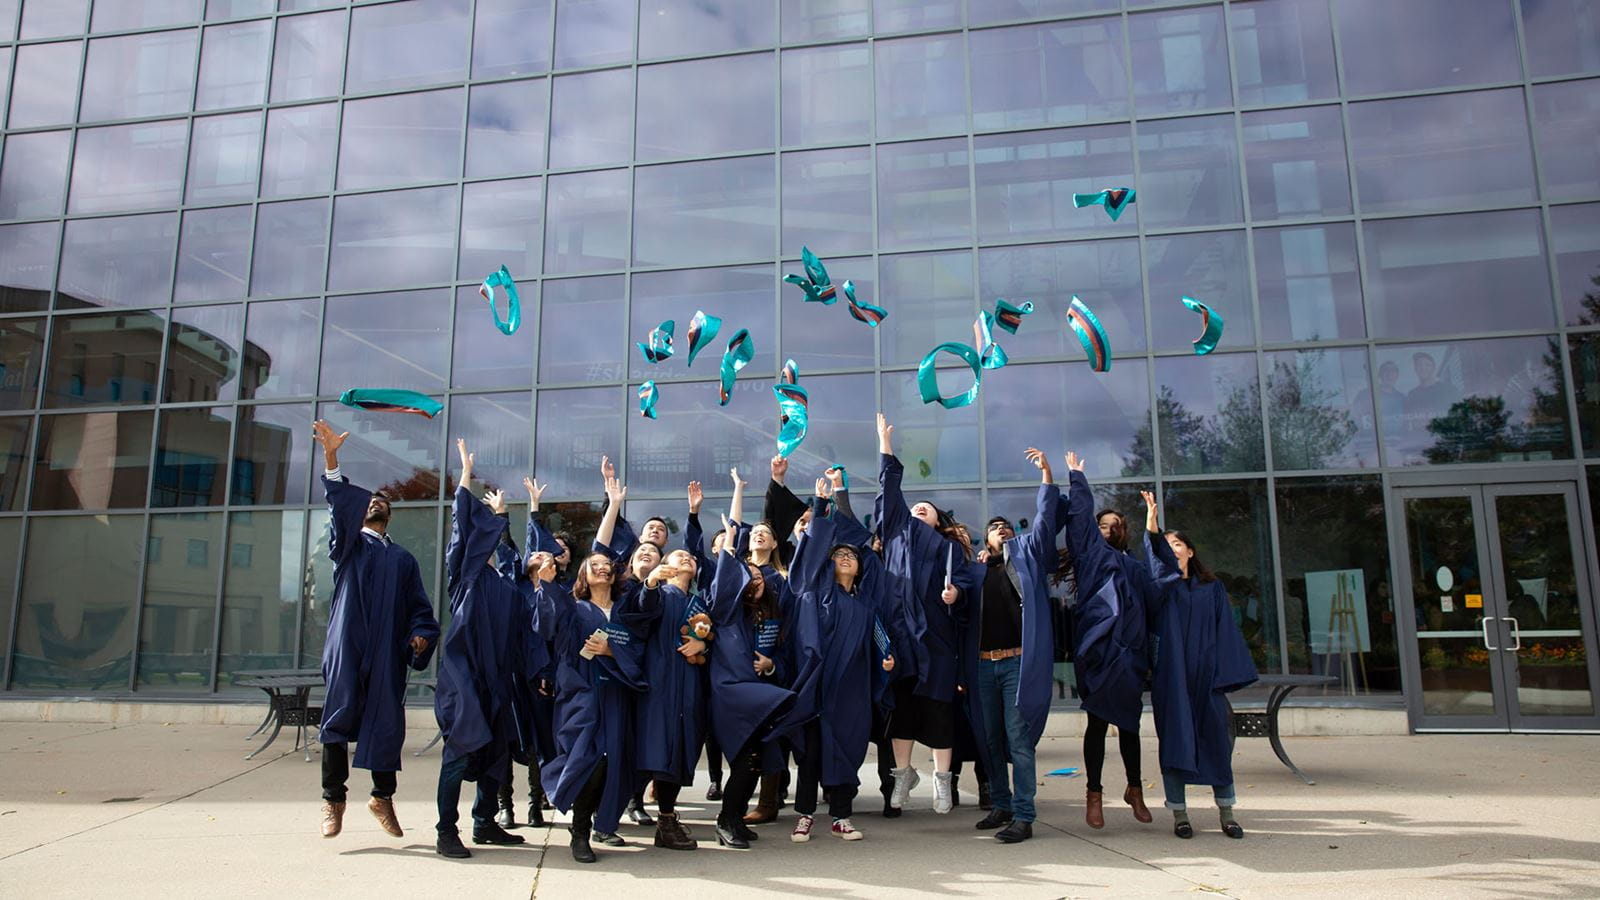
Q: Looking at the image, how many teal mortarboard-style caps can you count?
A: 0